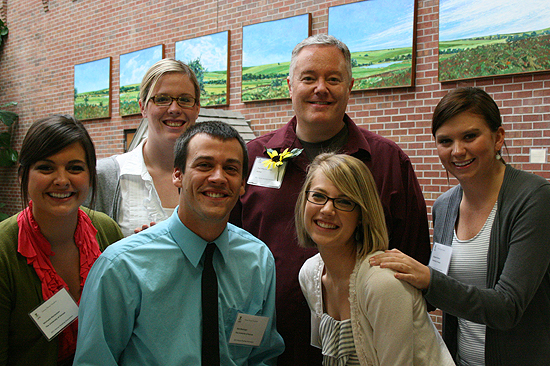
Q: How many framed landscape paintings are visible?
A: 6